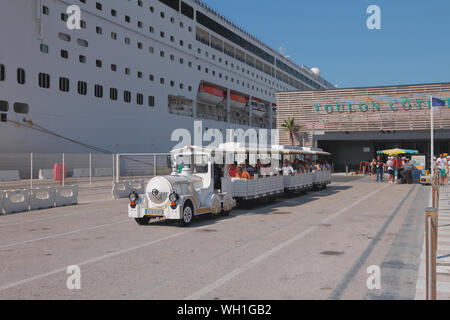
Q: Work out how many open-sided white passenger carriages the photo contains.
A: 3